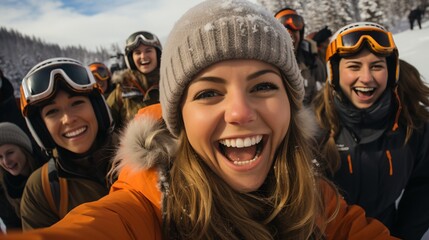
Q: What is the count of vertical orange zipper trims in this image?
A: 2